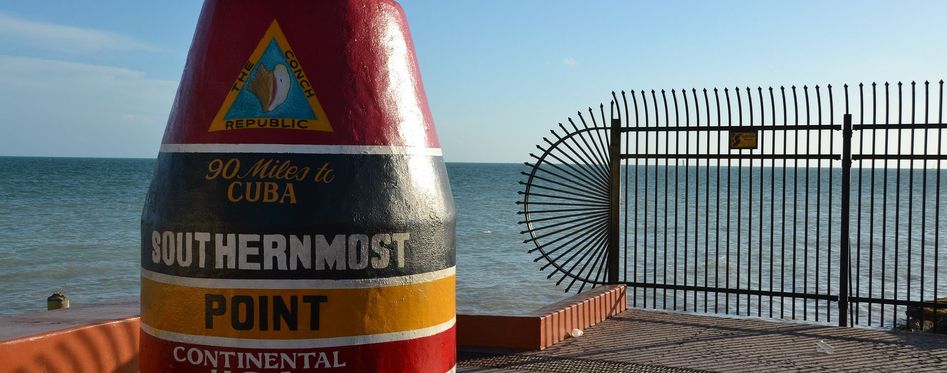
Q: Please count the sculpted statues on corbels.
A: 0